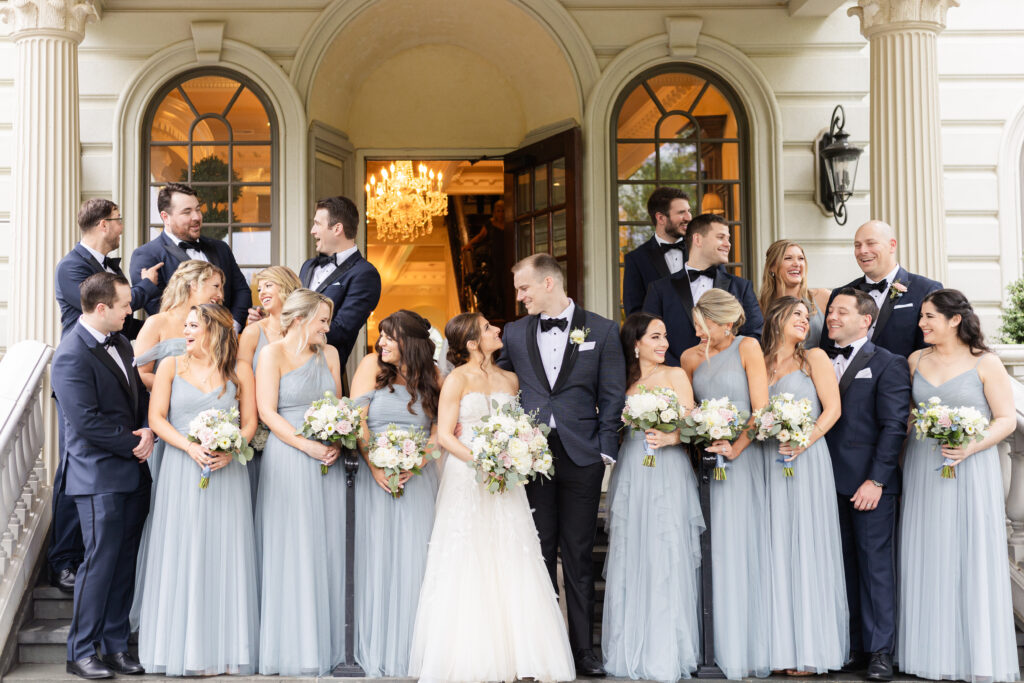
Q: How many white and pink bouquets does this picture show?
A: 8